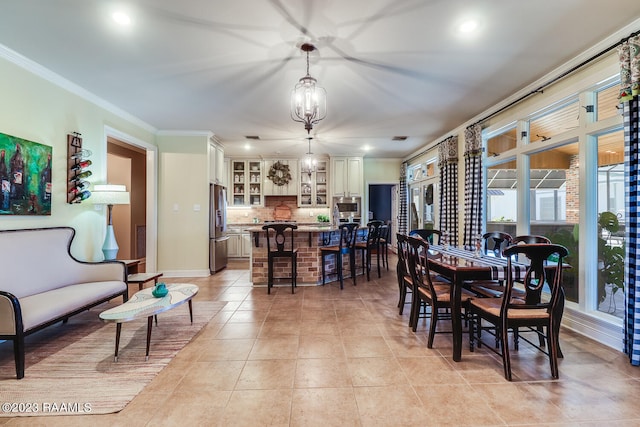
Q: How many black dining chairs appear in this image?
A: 6